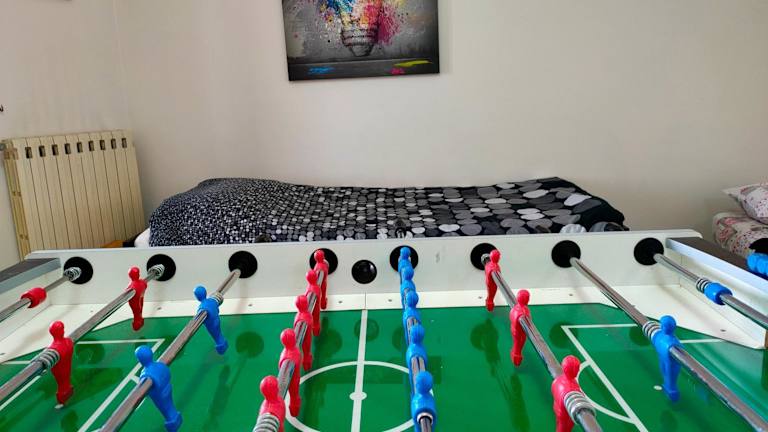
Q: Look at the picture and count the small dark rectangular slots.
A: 9